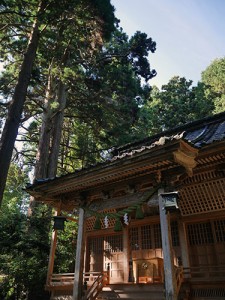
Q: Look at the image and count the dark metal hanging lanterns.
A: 2